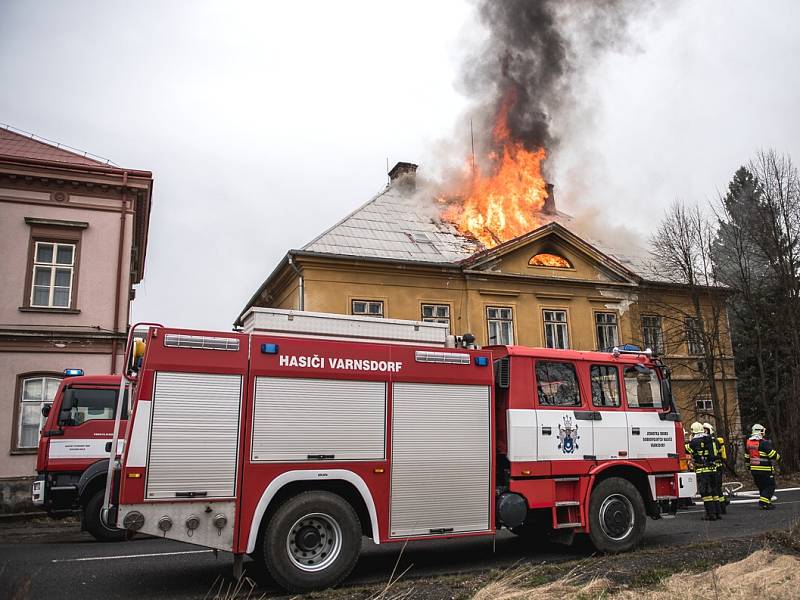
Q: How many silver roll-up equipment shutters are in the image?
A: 3